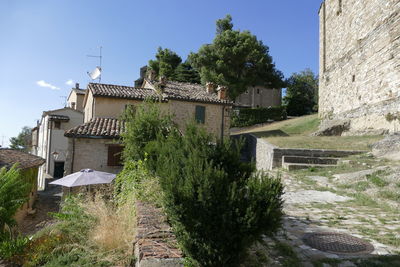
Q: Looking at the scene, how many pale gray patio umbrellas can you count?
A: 1